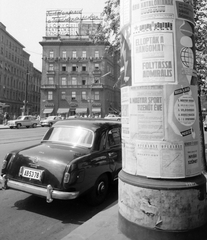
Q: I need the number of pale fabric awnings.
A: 4